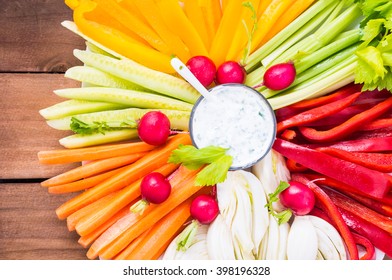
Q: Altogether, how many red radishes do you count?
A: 7